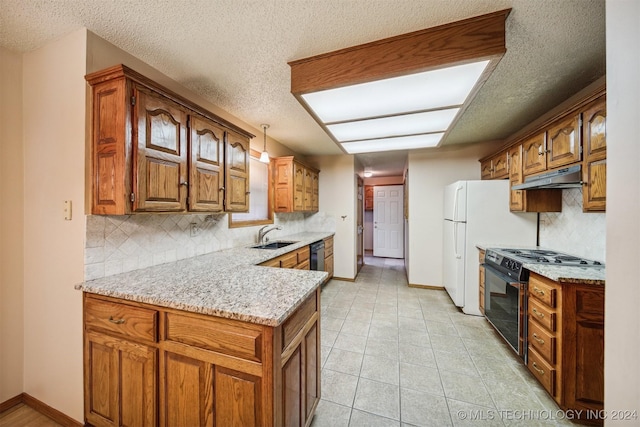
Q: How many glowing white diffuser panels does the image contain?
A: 3